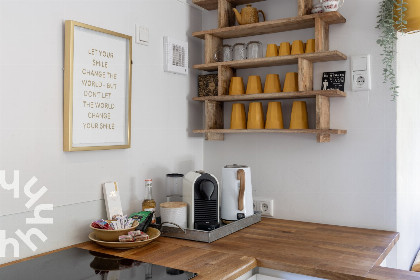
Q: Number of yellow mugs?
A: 12